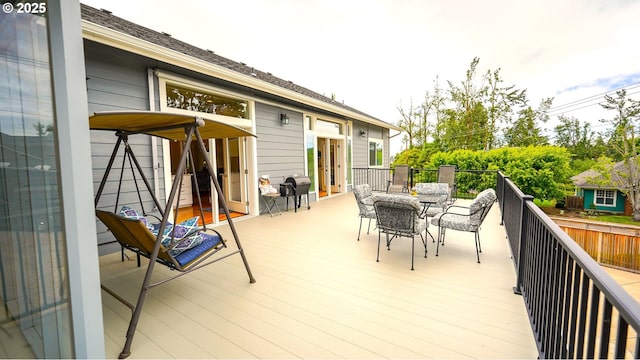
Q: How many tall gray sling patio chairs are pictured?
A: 2